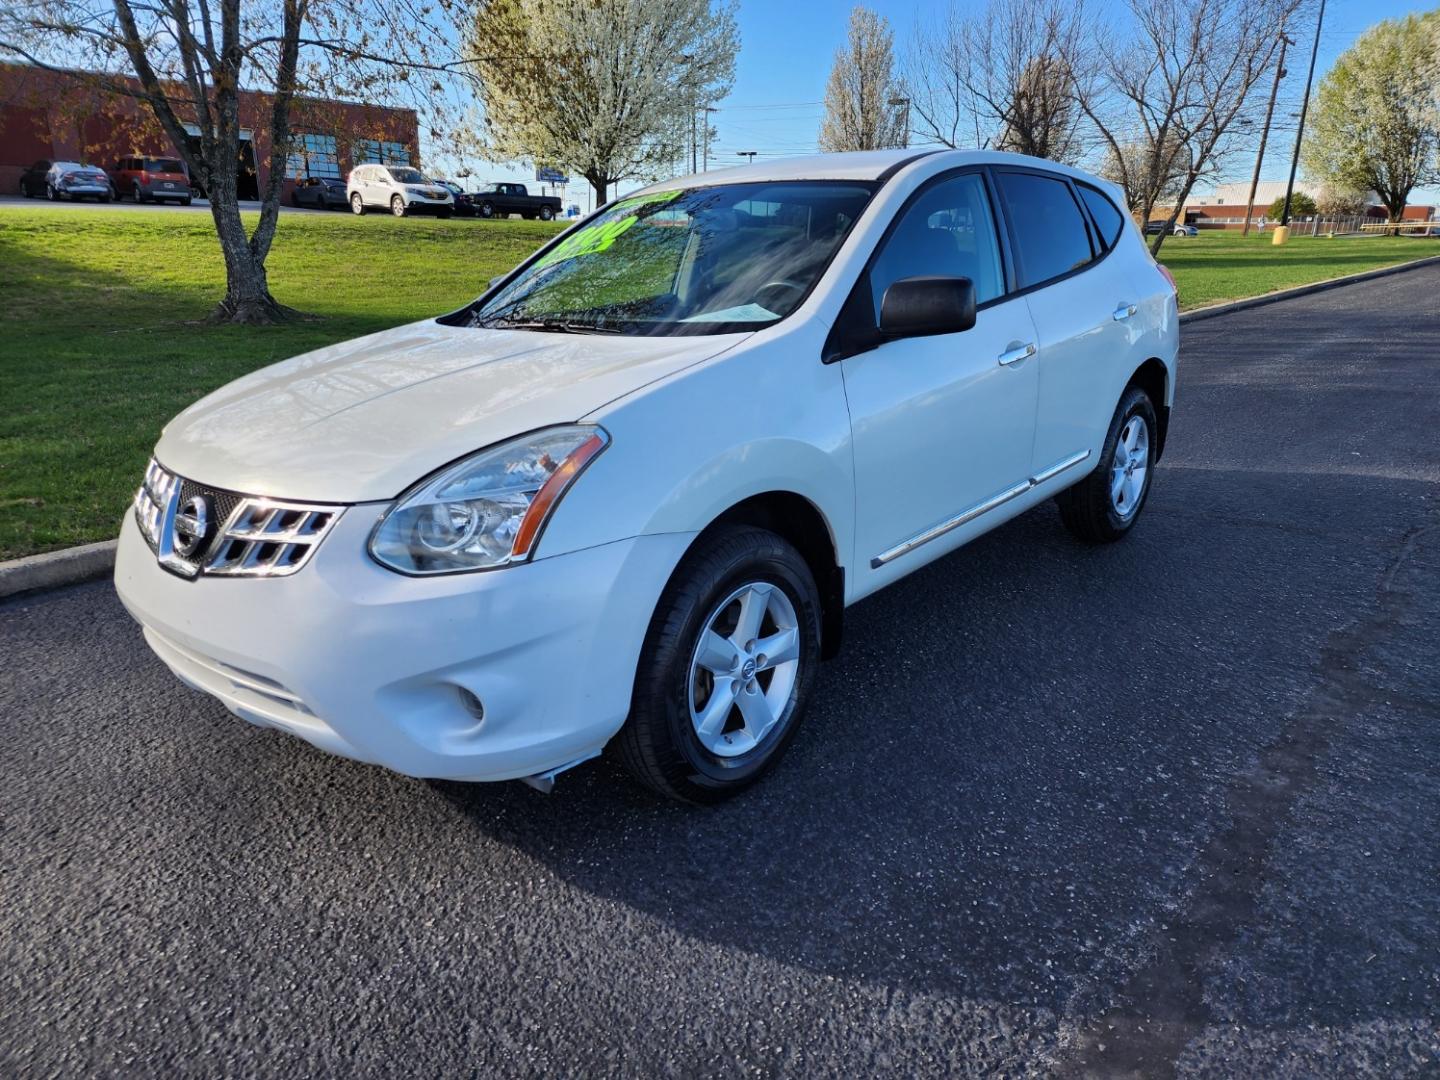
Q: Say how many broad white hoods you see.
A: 1